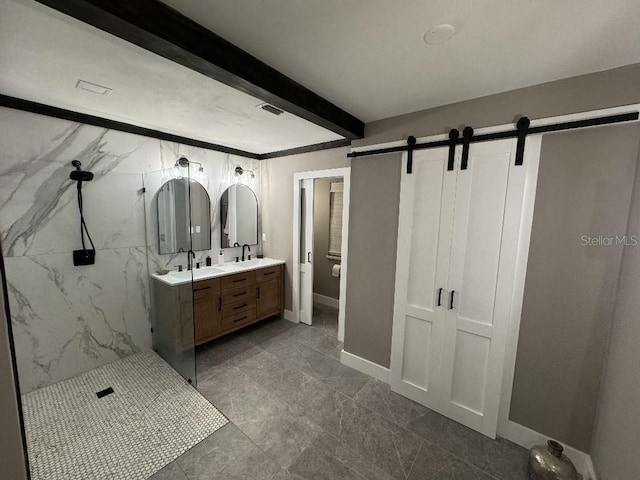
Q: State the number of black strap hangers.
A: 4